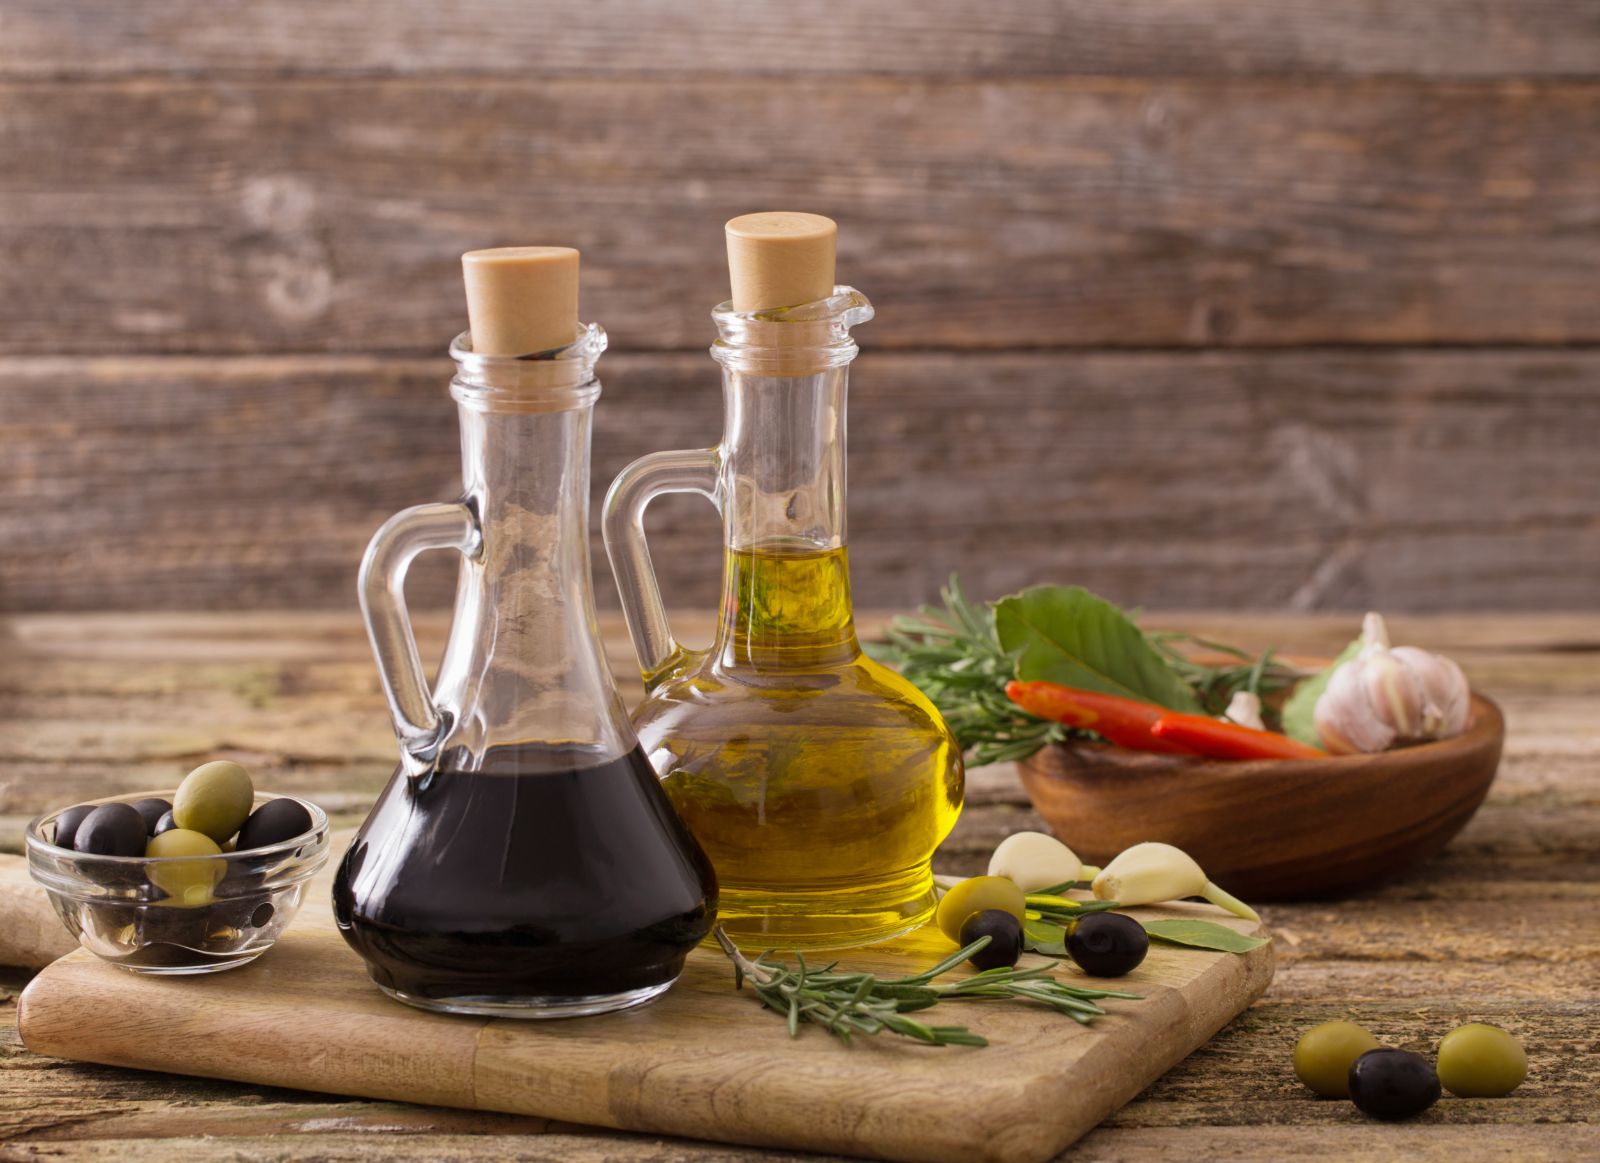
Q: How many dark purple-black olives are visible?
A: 8